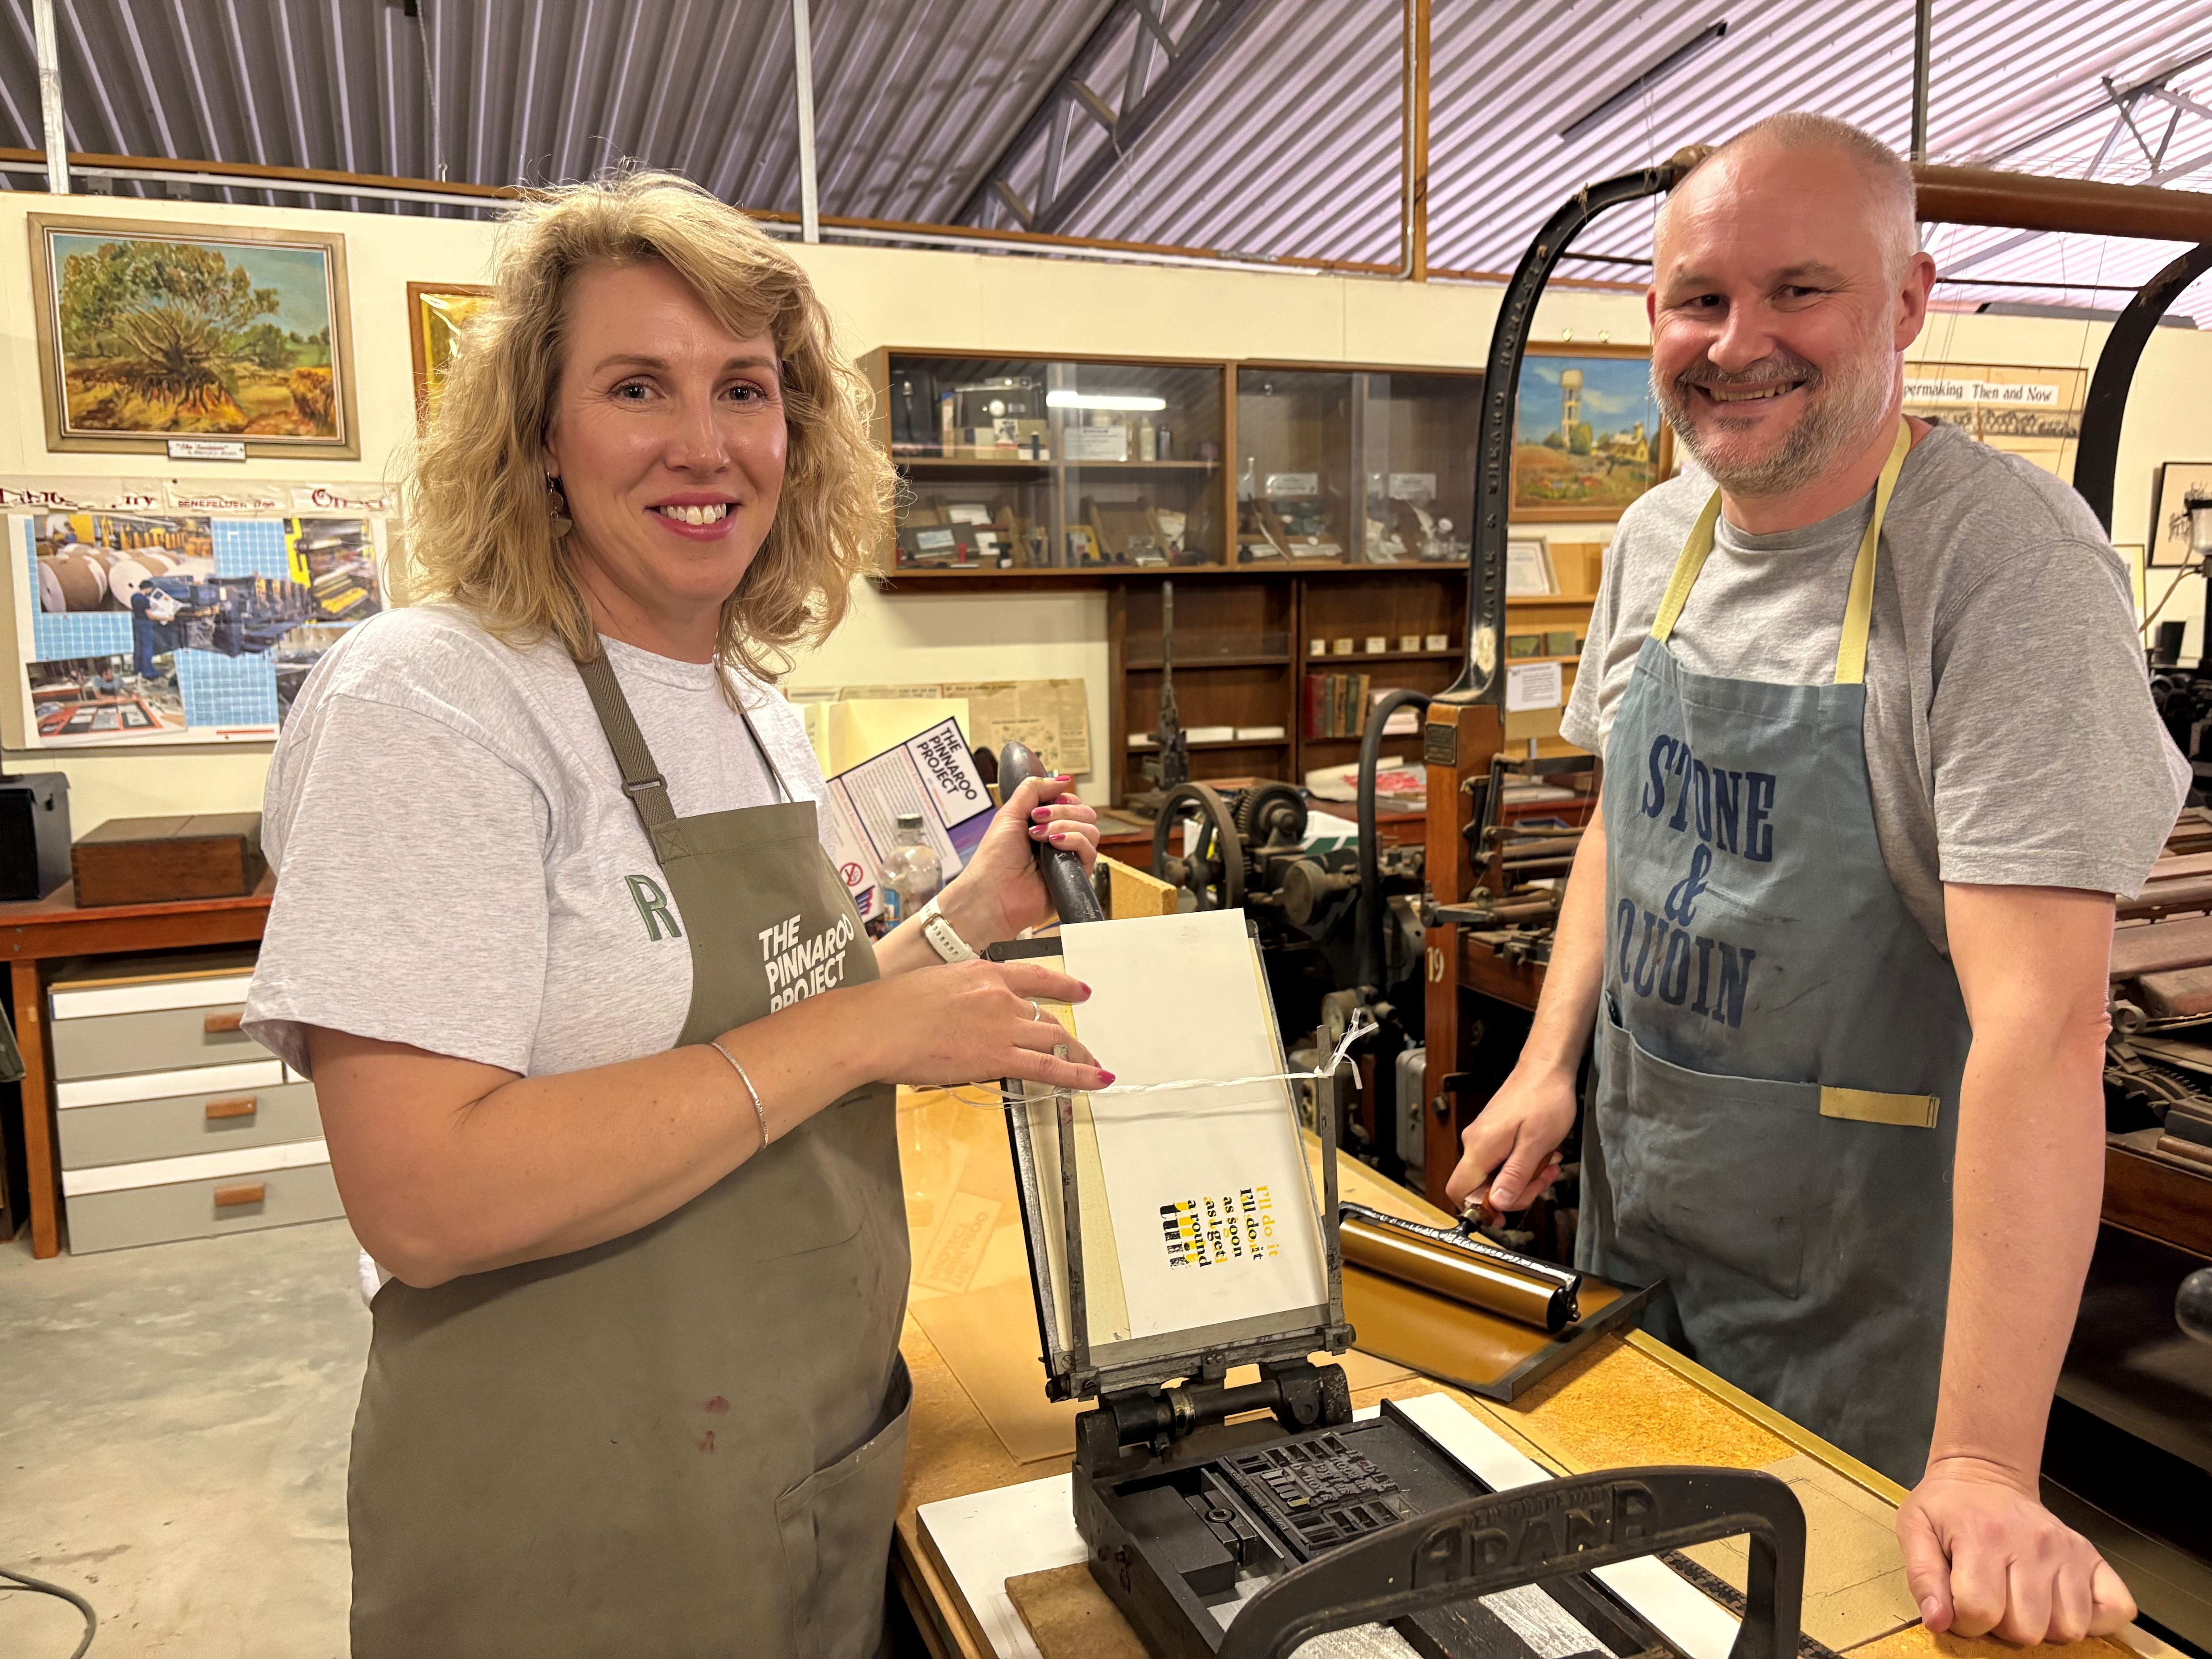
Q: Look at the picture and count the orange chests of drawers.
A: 0